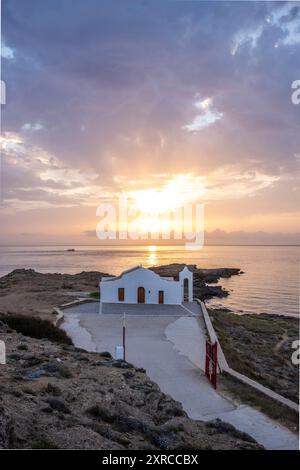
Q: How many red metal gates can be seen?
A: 1